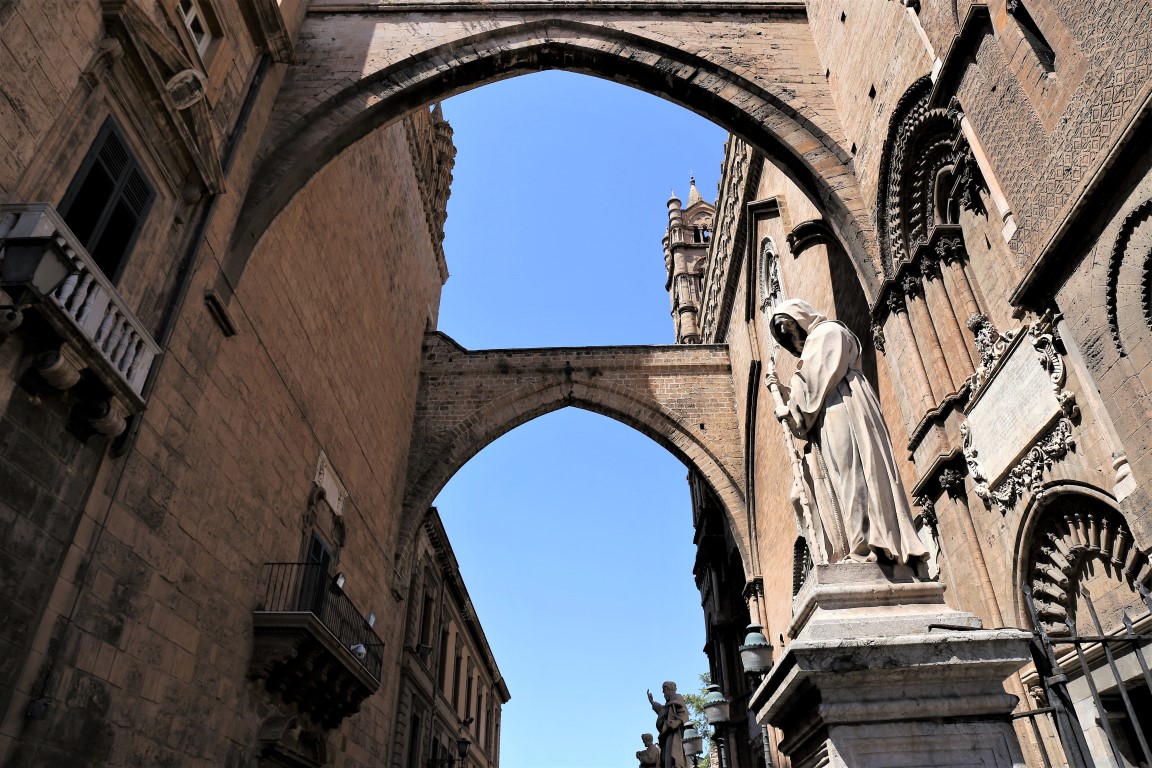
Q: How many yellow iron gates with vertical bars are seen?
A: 0